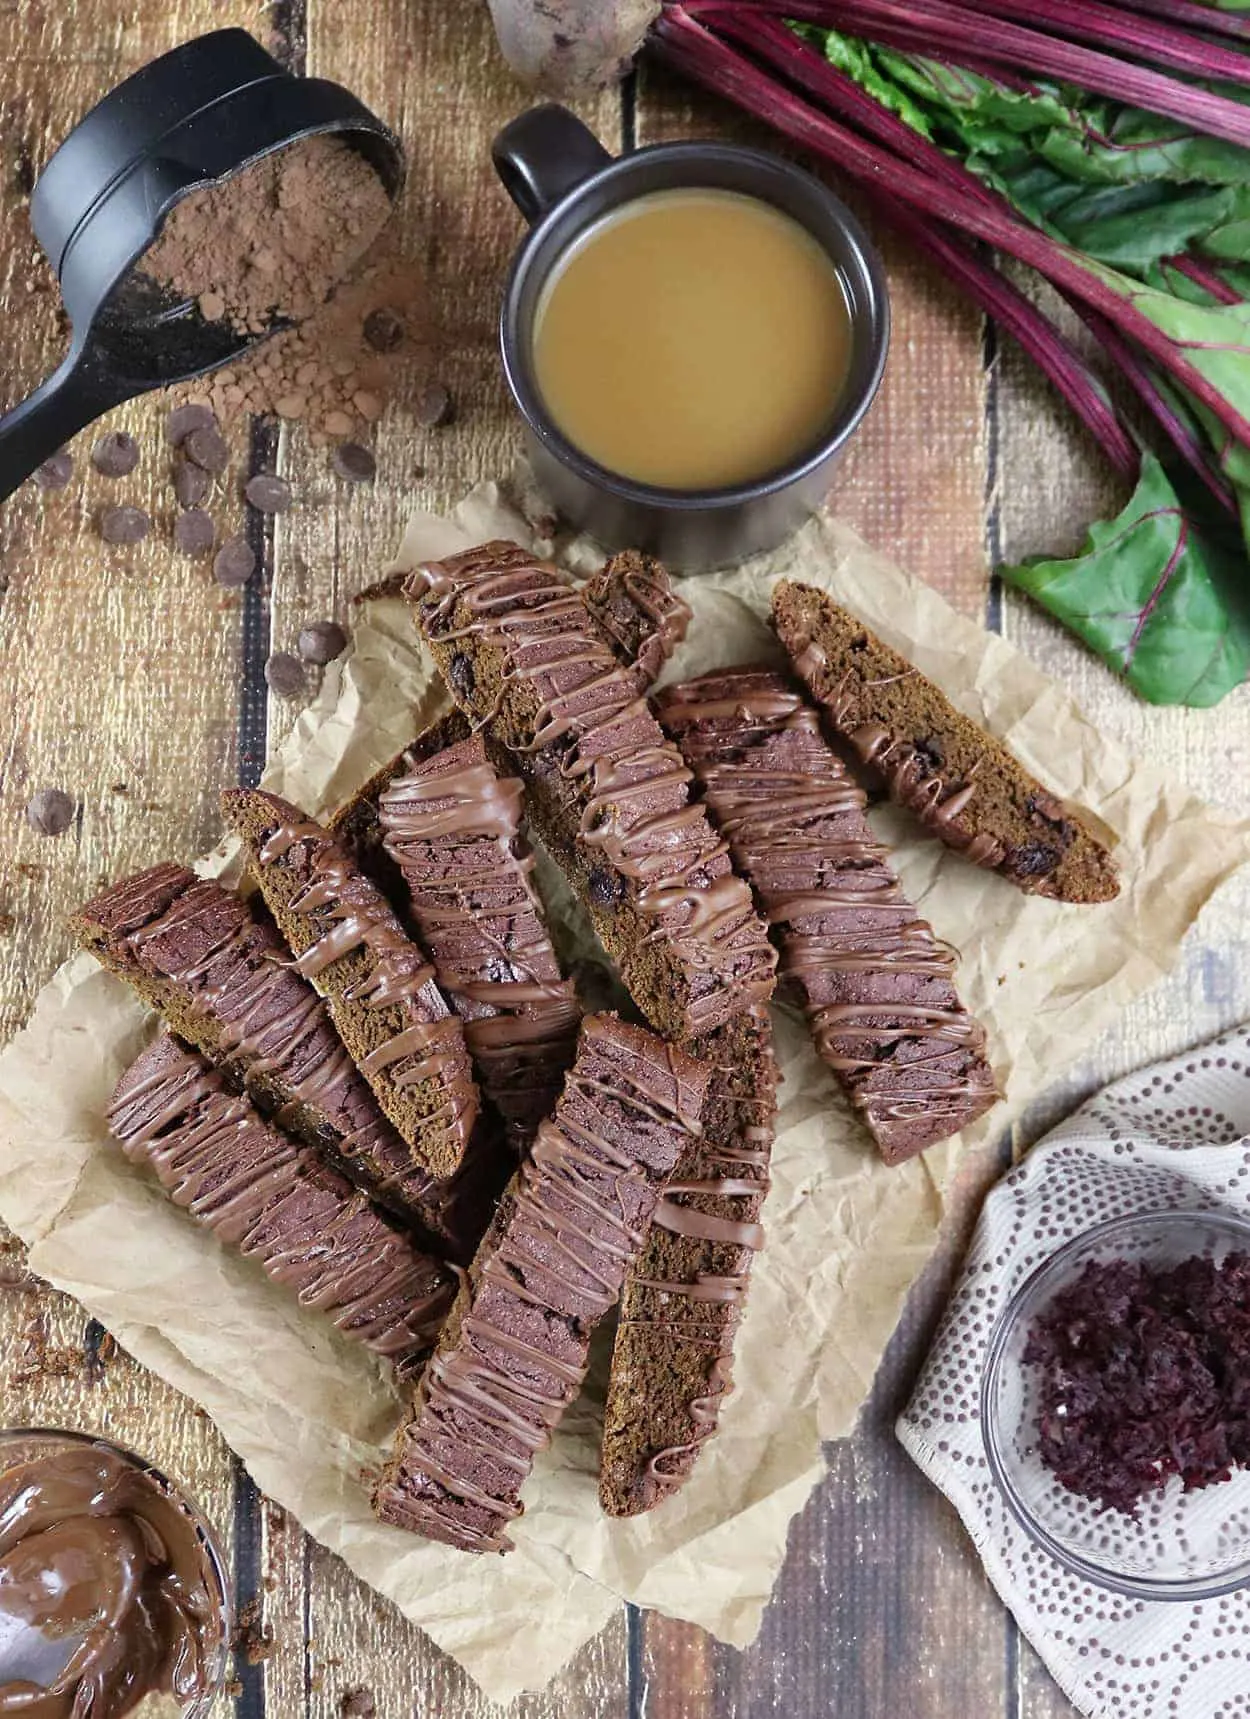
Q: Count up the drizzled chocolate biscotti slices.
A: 10